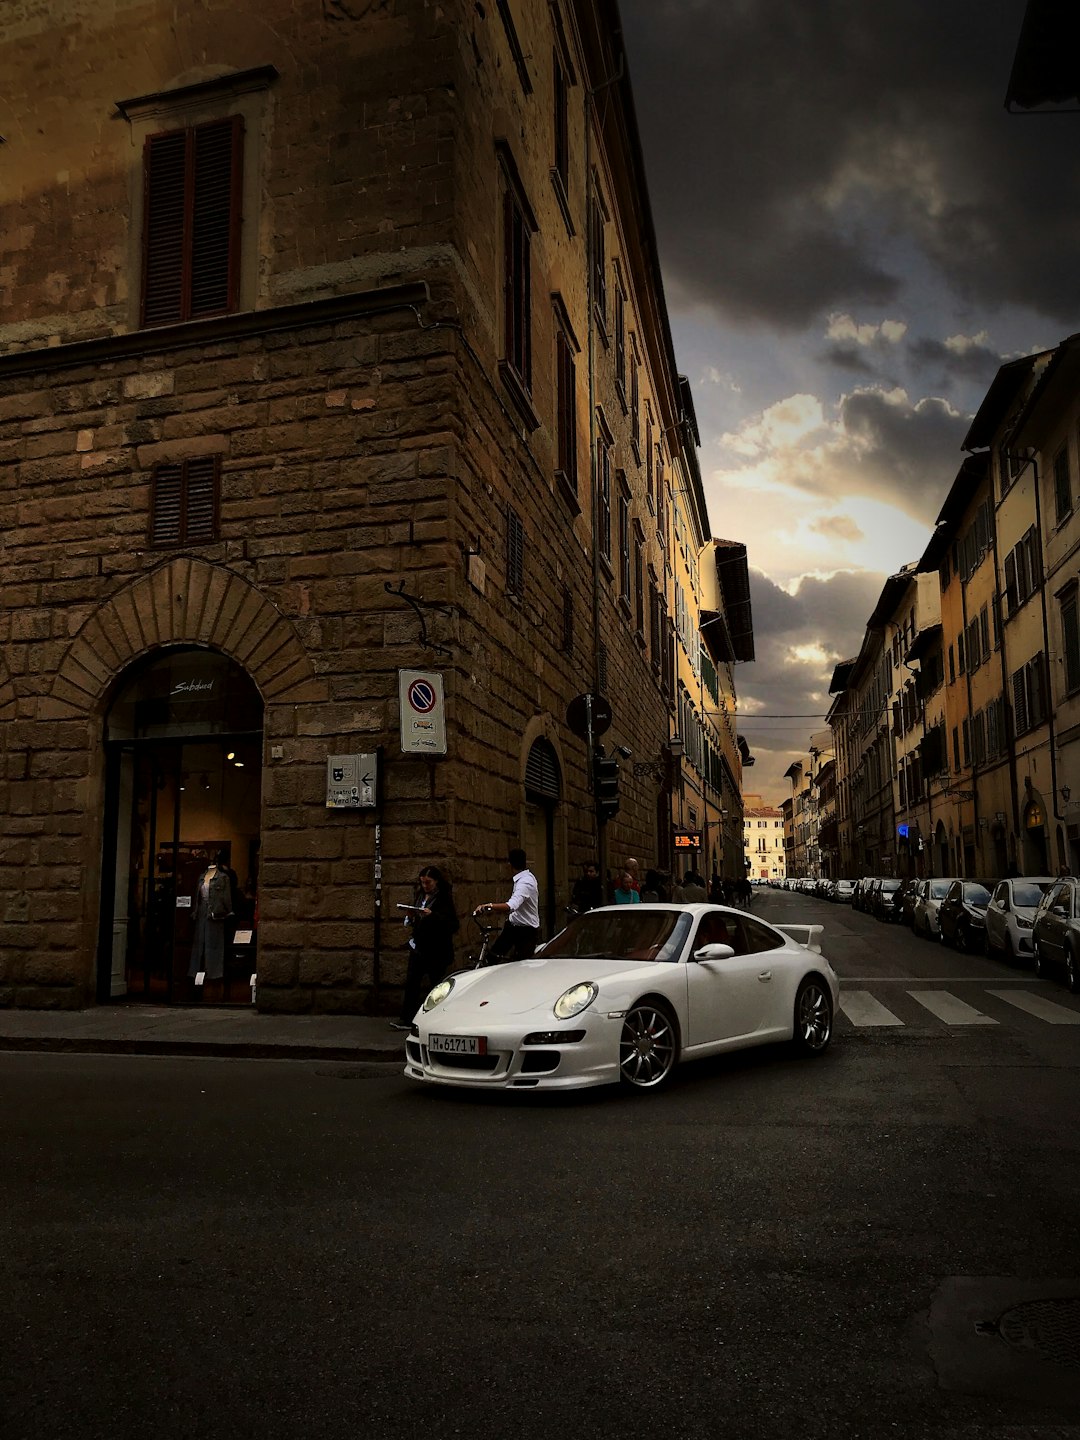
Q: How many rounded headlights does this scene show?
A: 2